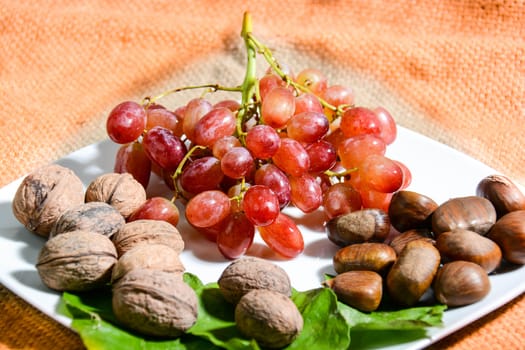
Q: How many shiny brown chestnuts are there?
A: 11